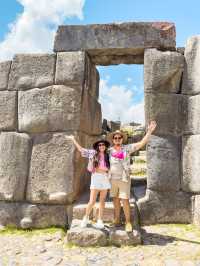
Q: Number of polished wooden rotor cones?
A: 0